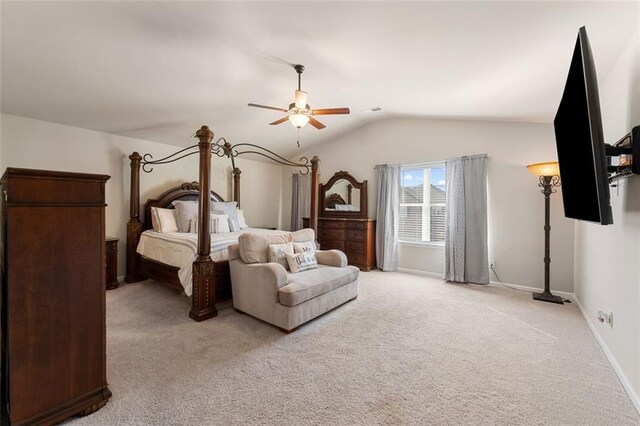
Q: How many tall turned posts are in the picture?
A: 4